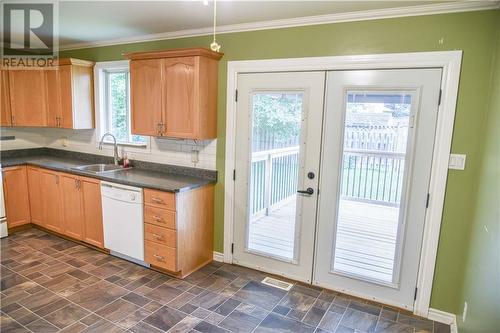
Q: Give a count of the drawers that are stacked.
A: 4